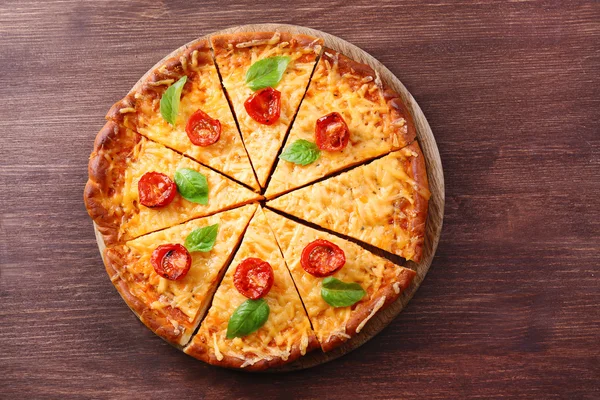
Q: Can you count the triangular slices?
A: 8